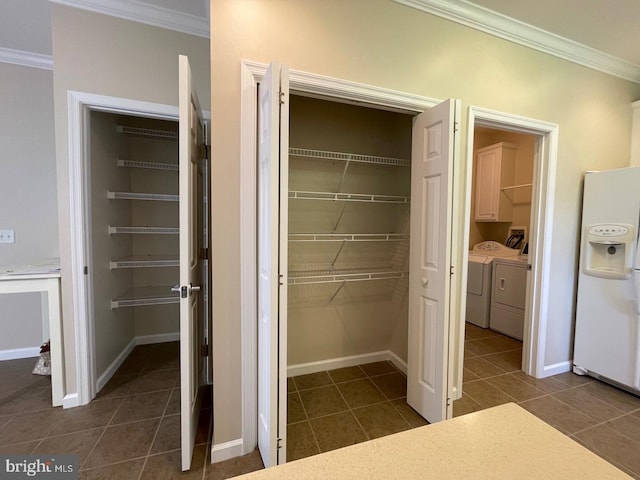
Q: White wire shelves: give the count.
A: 10